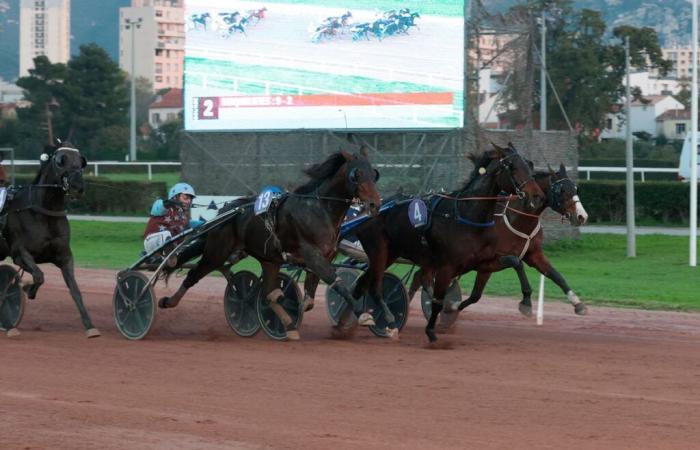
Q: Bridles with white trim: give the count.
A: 1